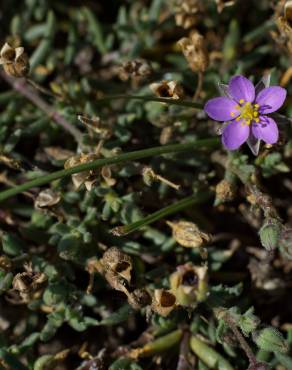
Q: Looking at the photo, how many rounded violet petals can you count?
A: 5